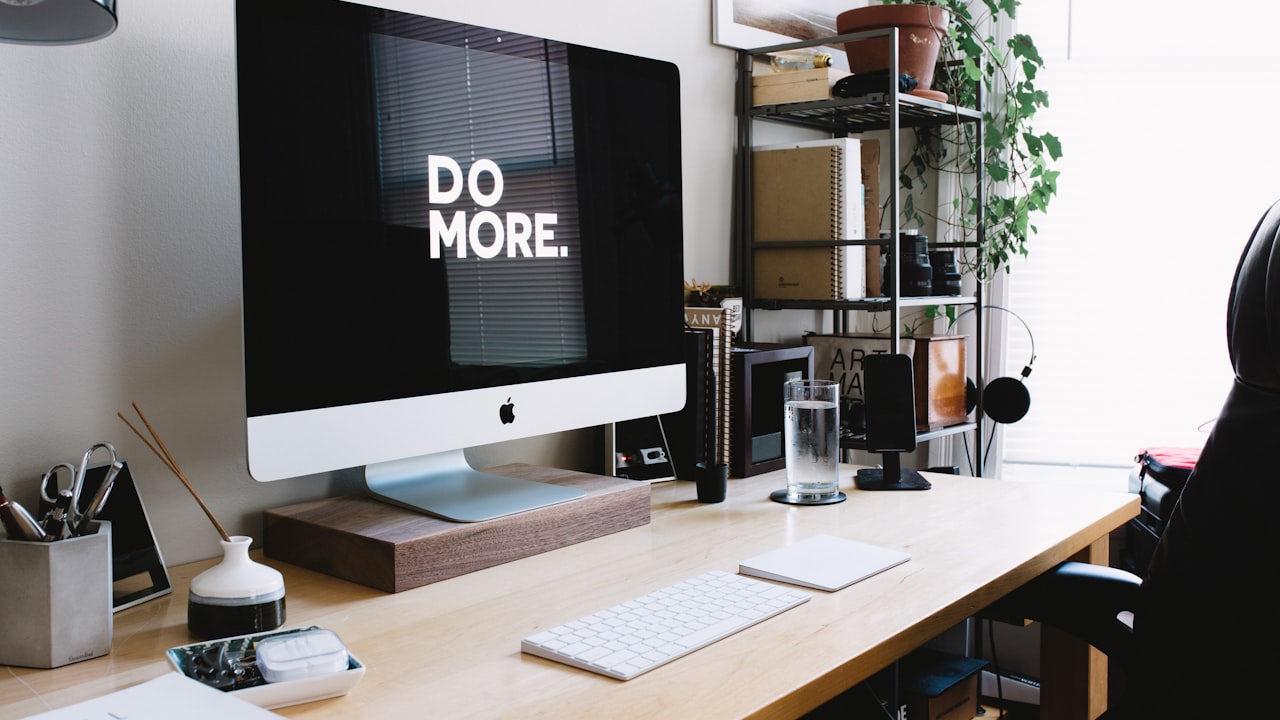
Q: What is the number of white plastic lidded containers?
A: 1